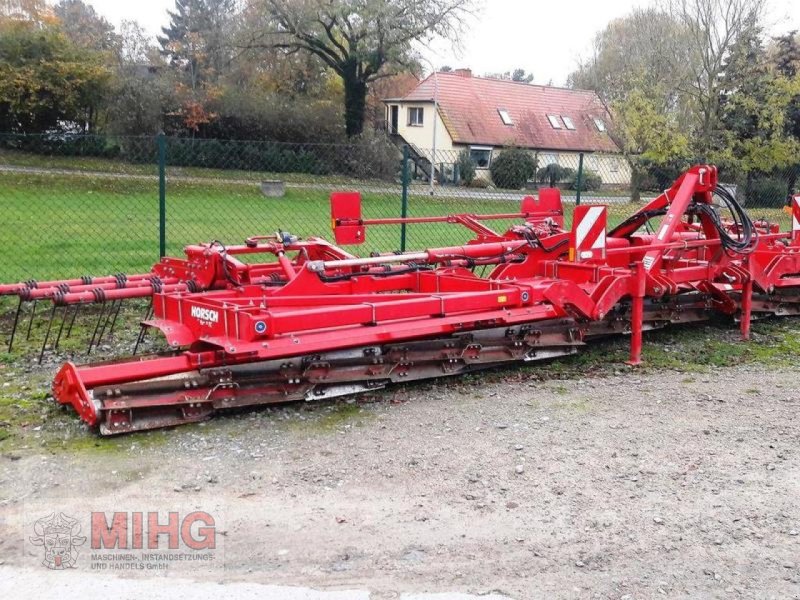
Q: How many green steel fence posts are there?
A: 3